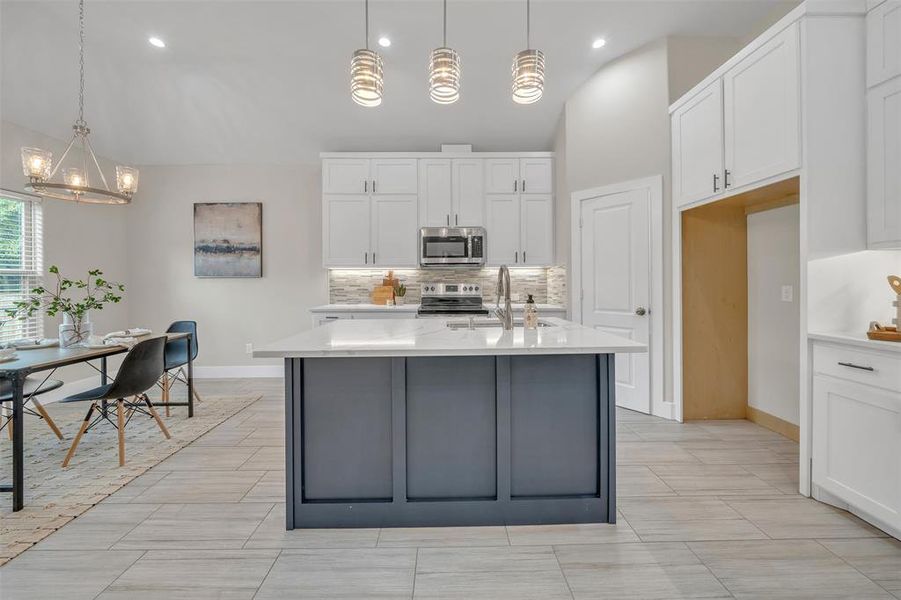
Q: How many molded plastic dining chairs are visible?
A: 3